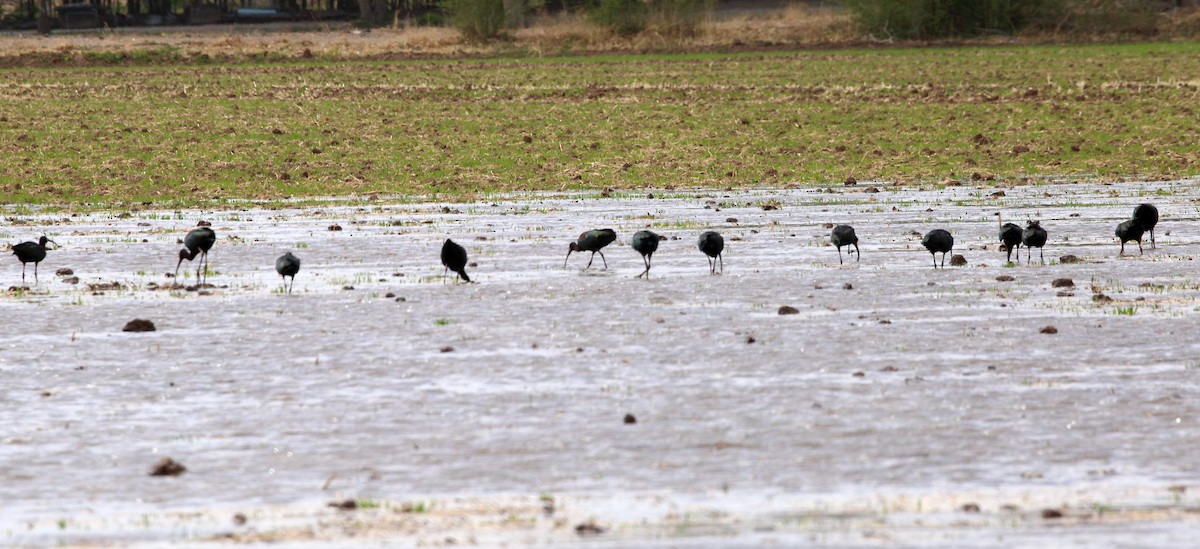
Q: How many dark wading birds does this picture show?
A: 13